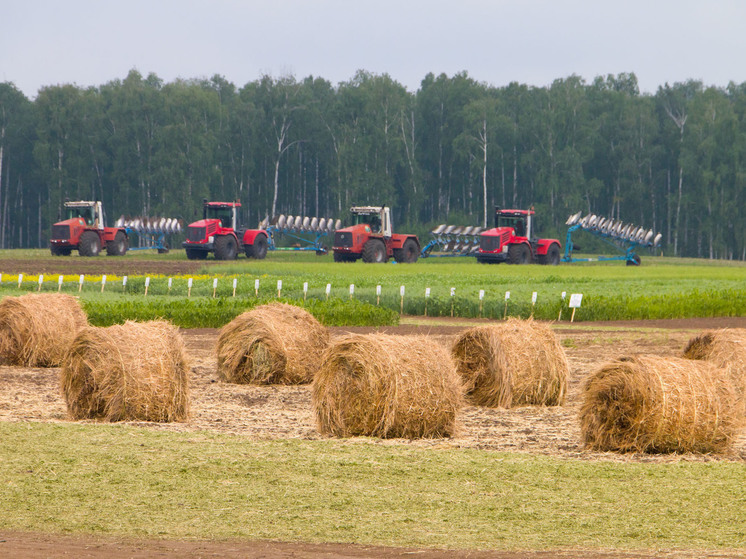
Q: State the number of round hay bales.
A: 7